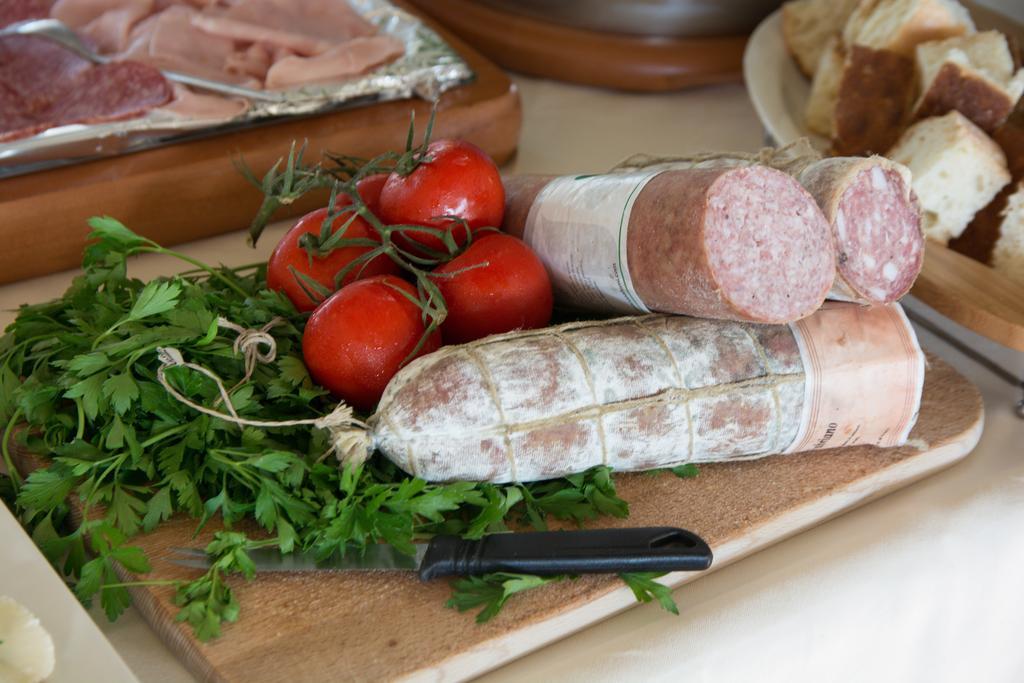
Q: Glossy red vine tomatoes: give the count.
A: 5